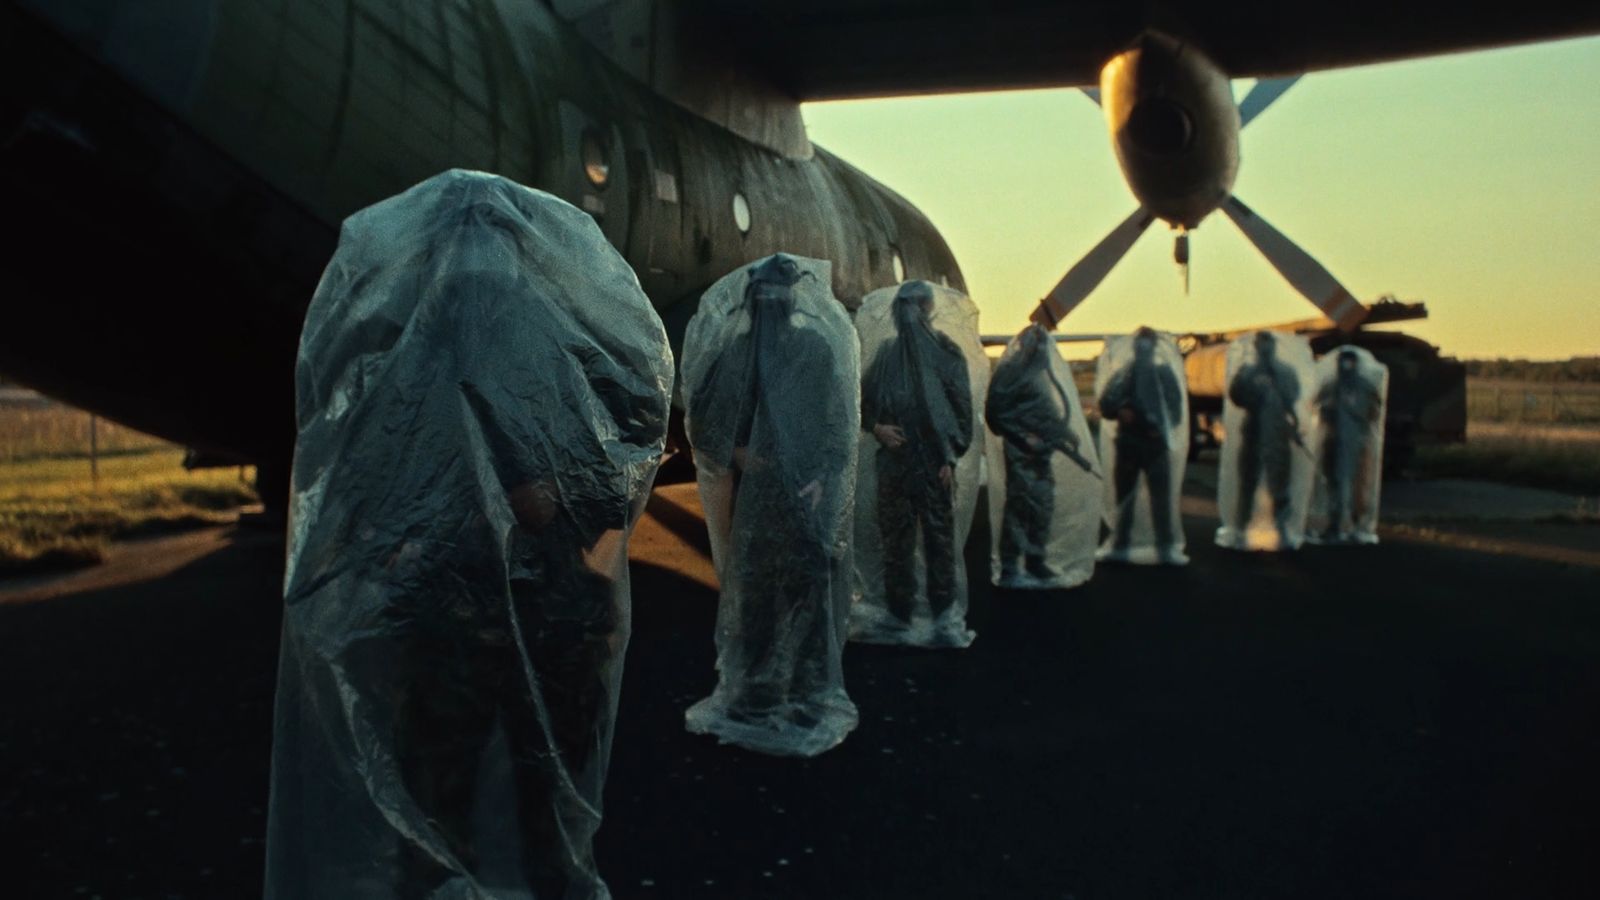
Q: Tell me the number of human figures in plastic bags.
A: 7